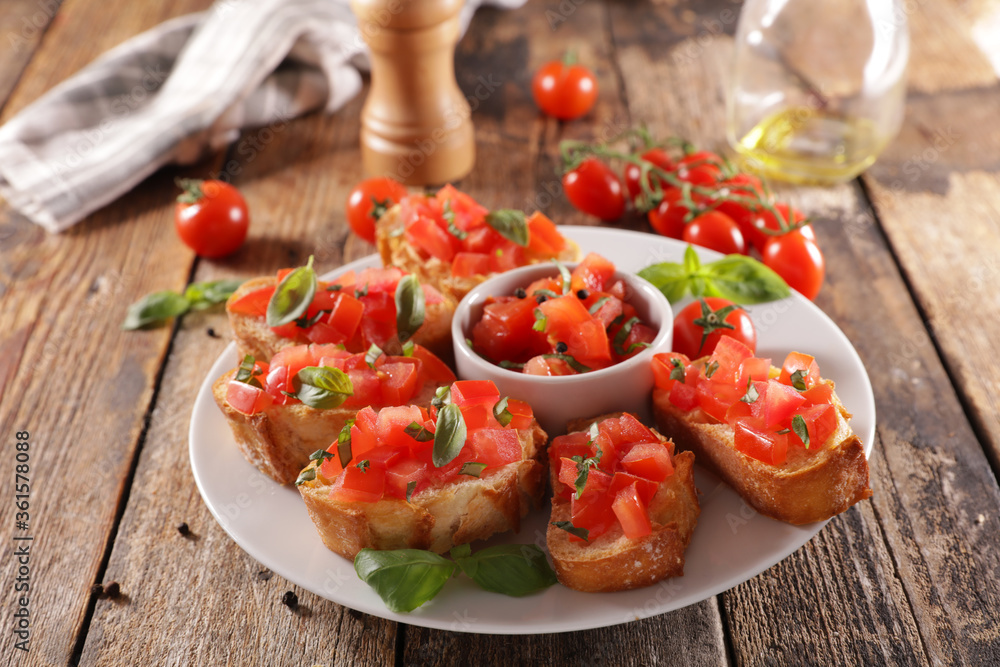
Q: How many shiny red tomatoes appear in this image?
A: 12